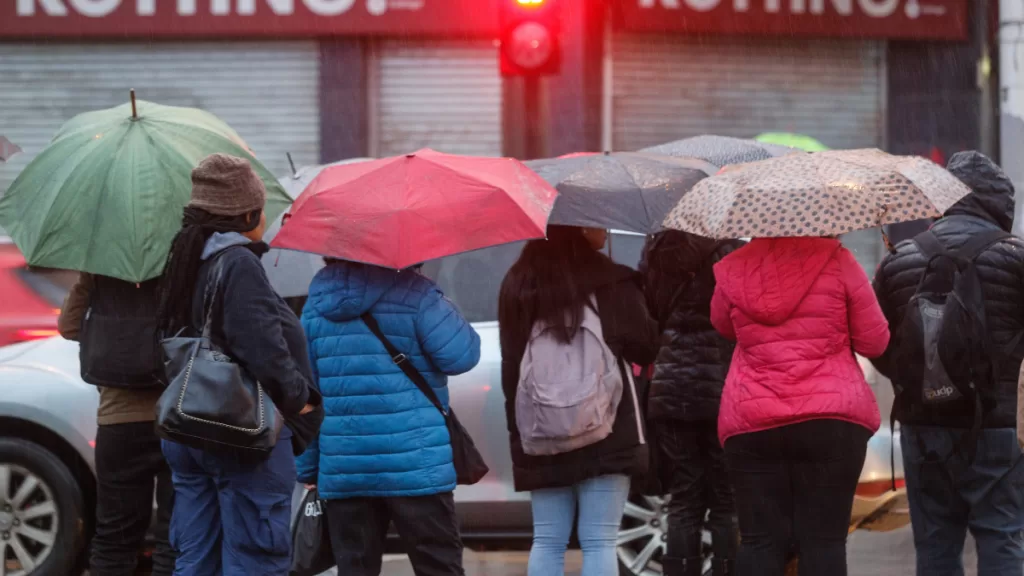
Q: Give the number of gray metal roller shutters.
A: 3